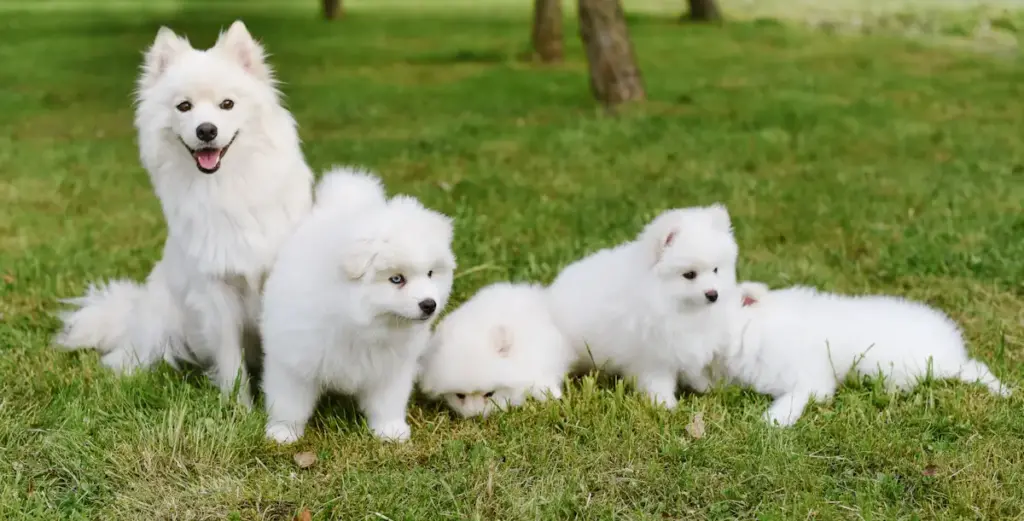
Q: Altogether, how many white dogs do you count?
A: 5